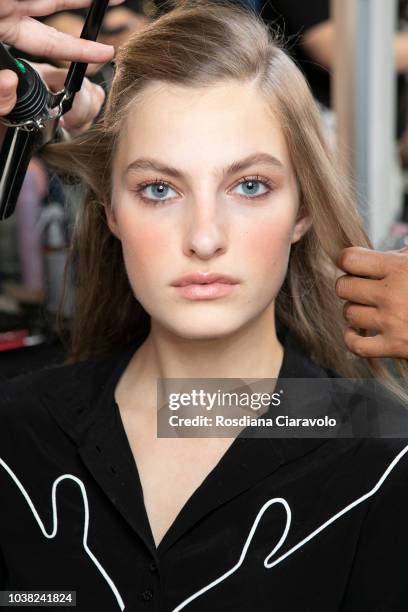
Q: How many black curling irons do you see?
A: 1